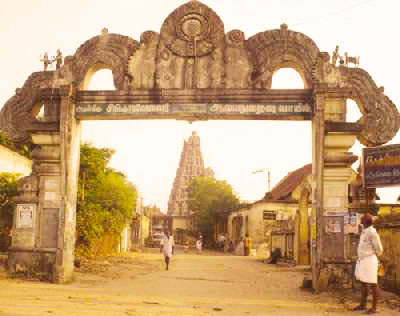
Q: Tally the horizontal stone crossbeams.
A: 1